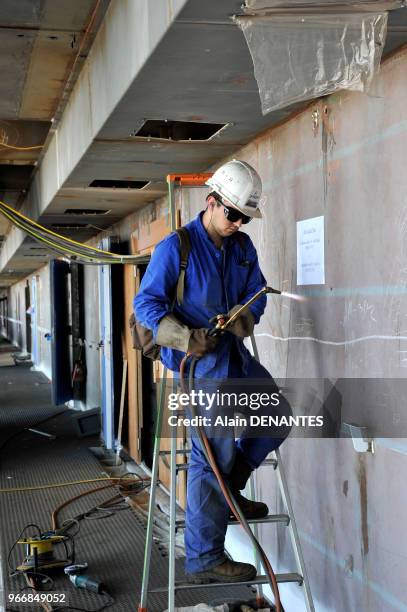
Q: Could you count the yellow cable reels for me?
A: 1